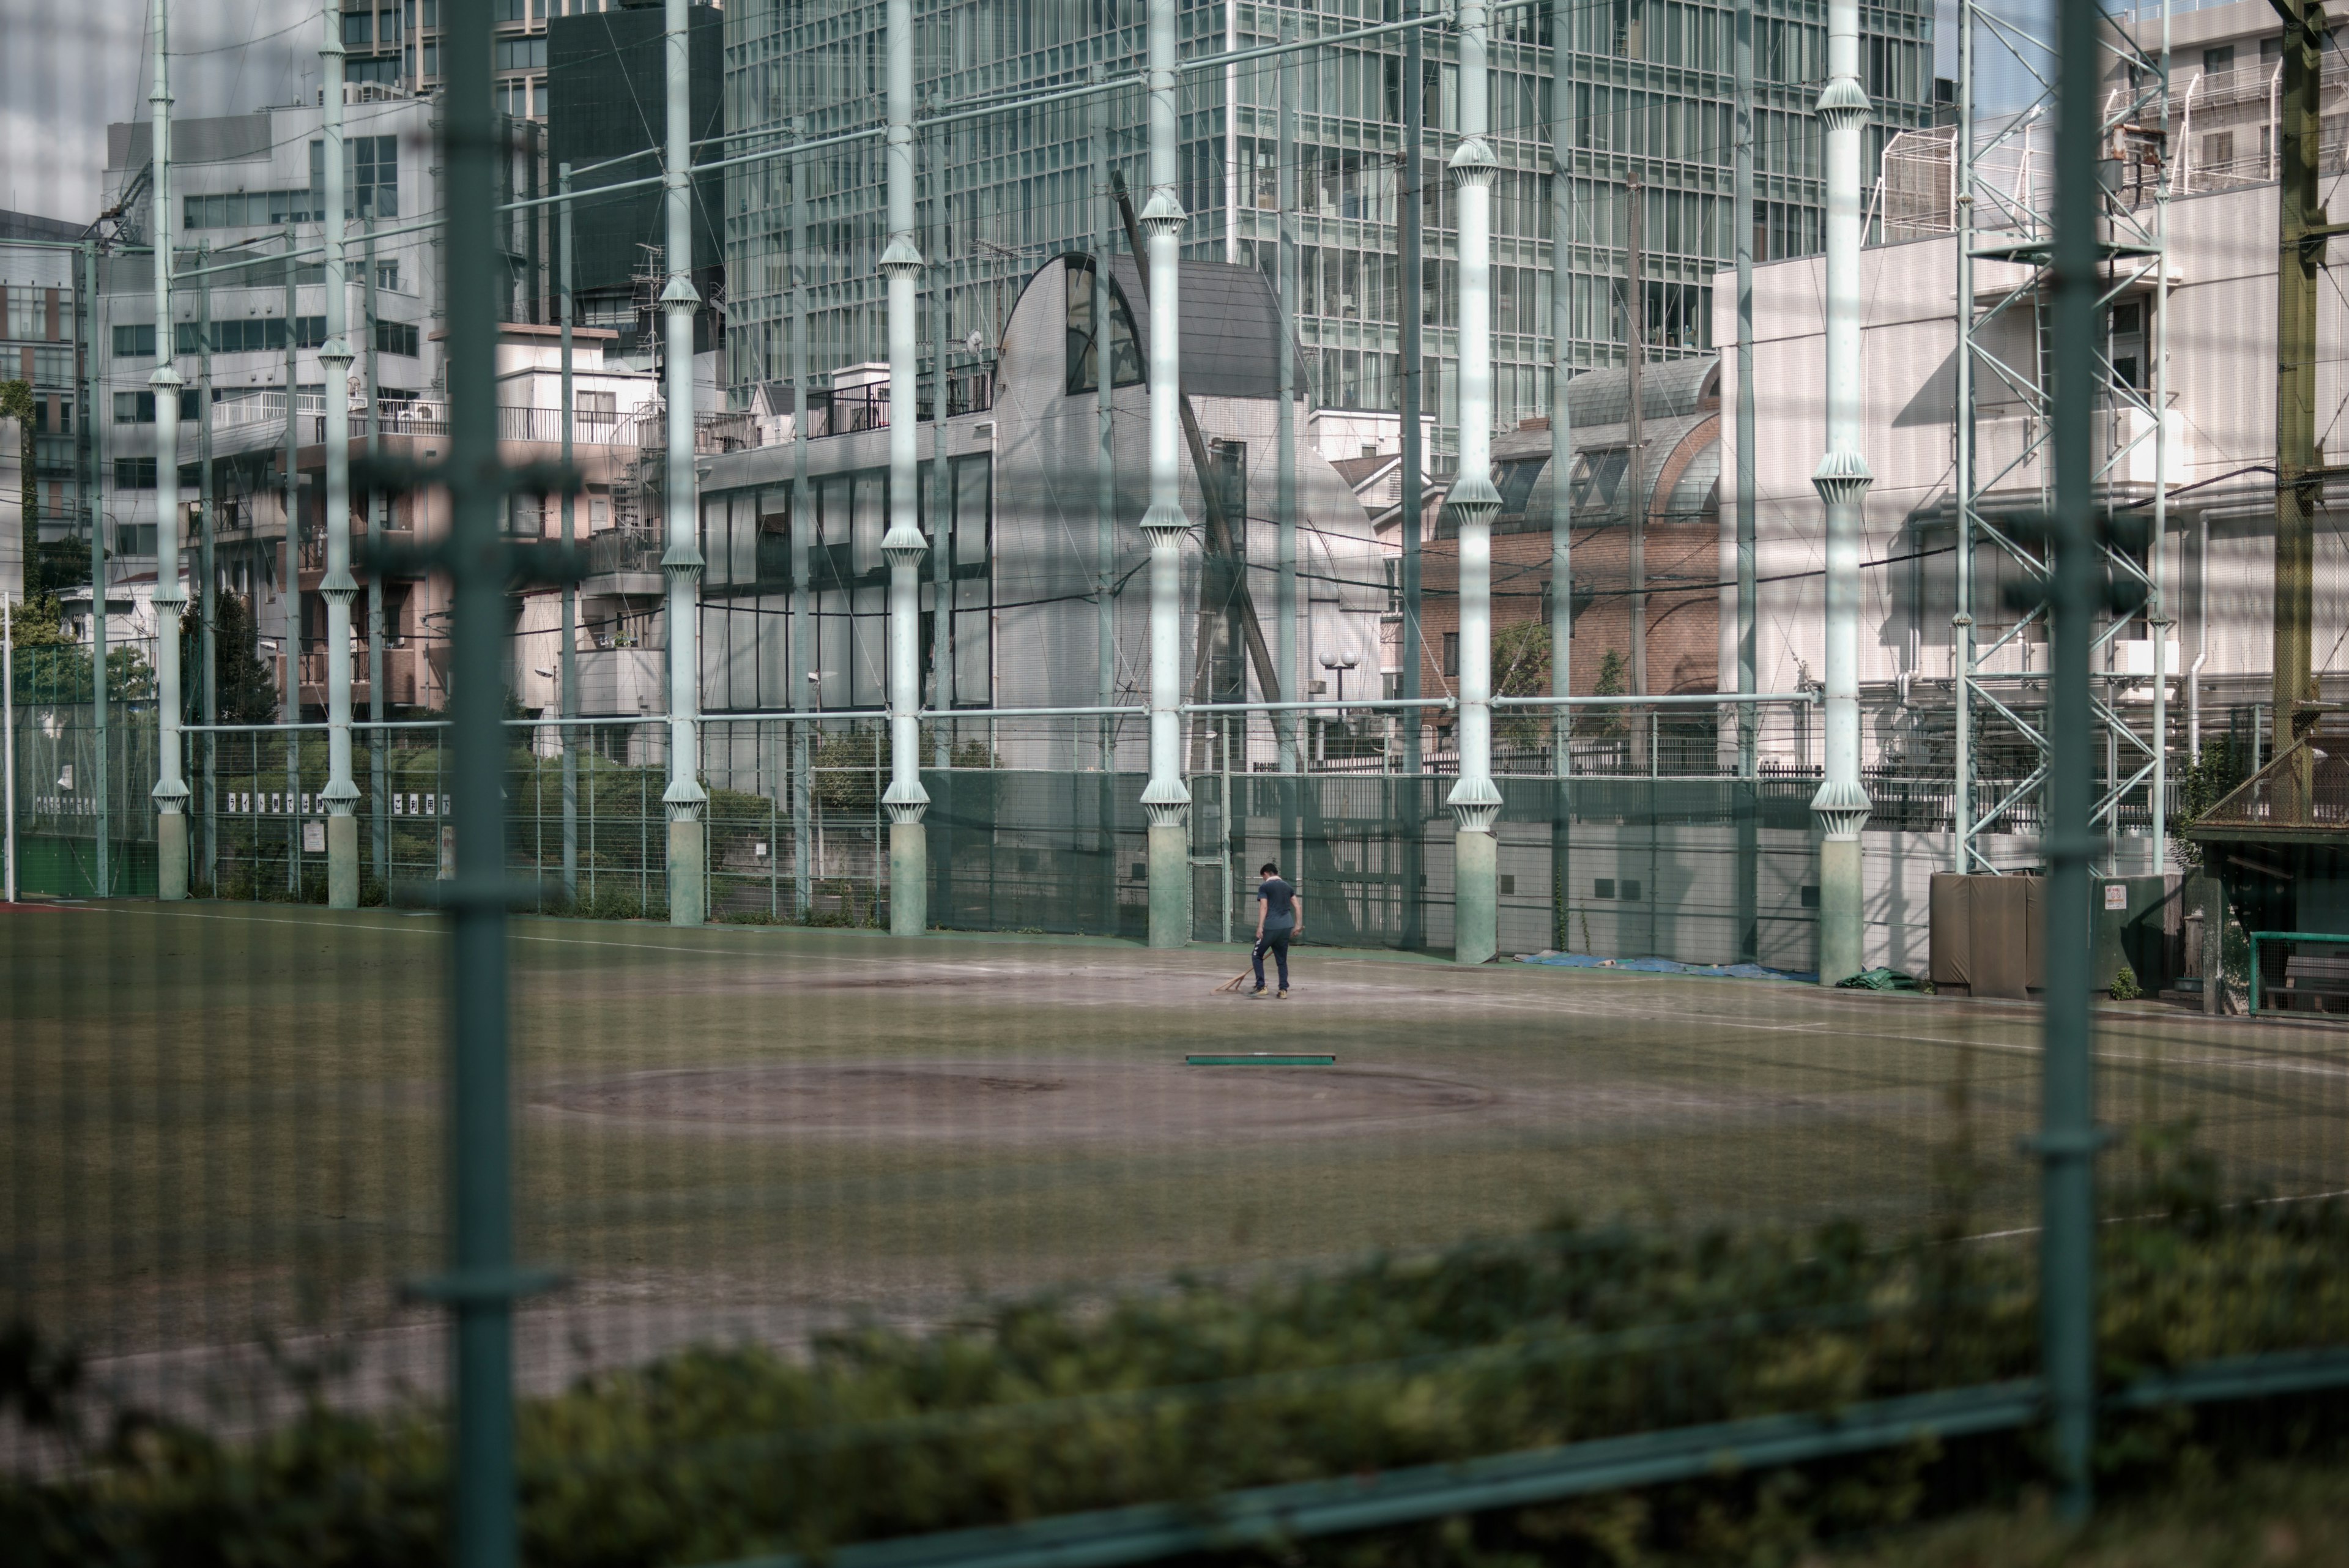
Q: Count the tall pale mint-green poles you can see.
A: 7